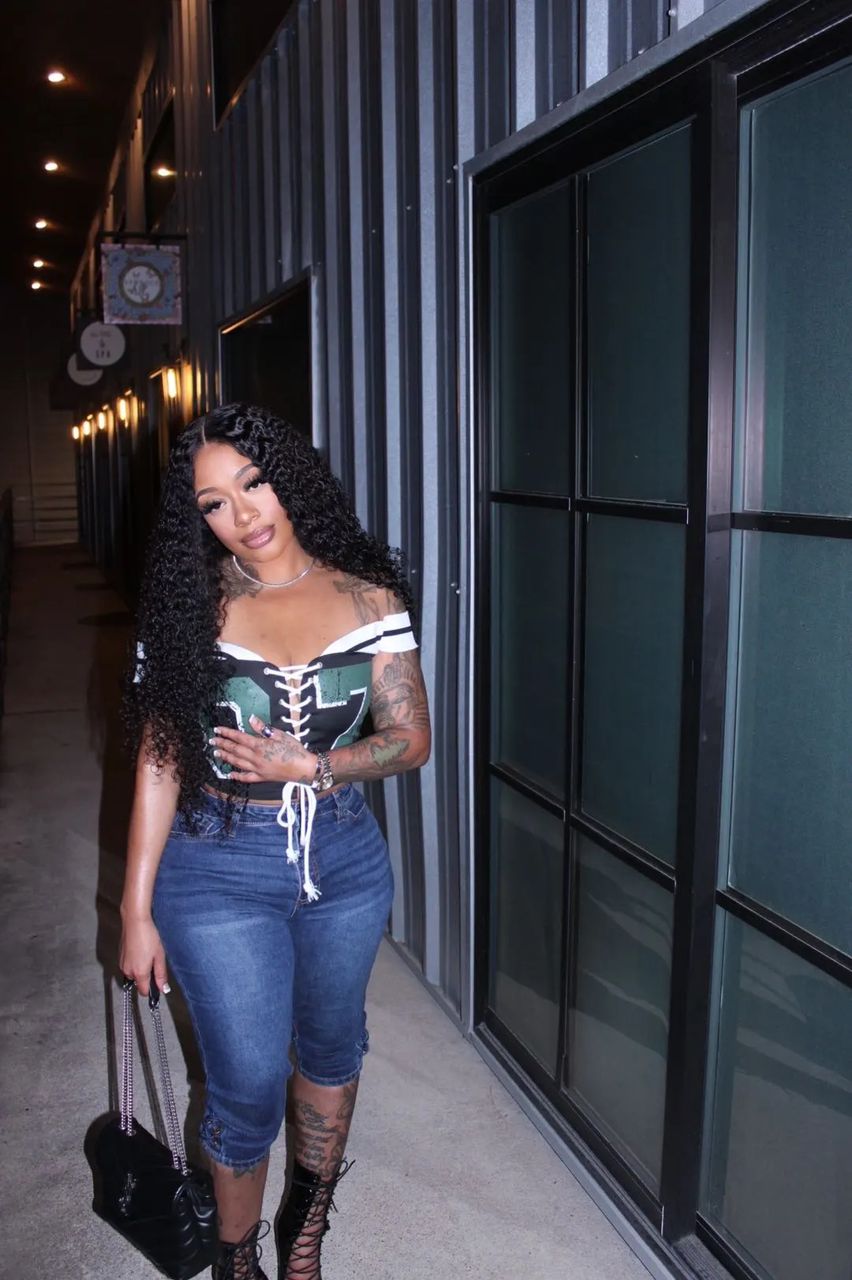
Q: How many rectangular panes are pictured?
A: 9